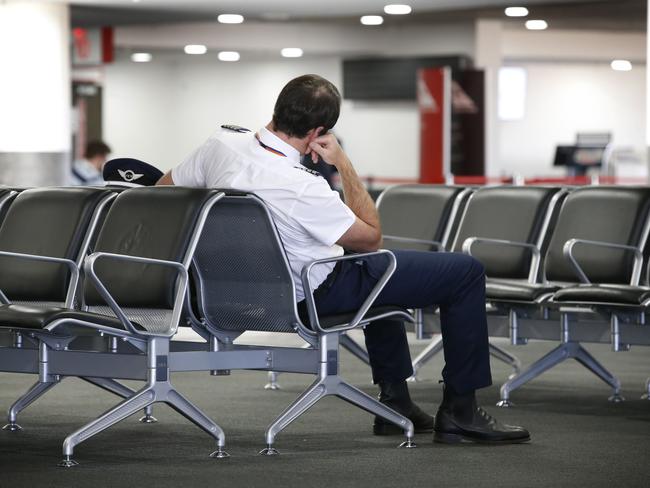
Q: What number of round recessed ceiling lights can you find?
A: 10